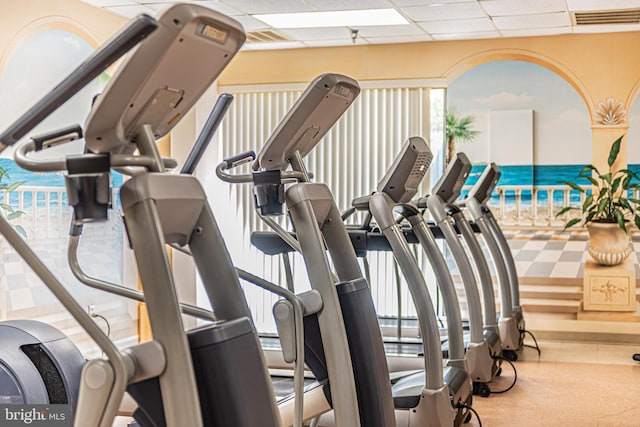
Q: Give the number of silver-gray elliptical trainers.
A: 2